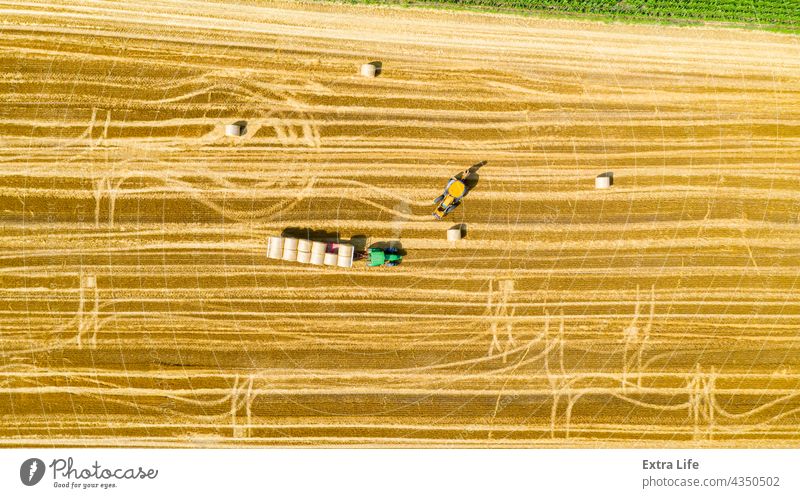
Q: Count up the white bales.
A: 15